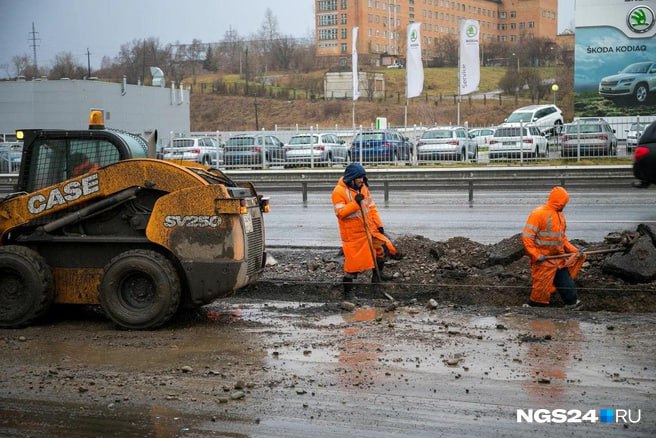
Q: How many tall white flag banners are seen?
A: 3